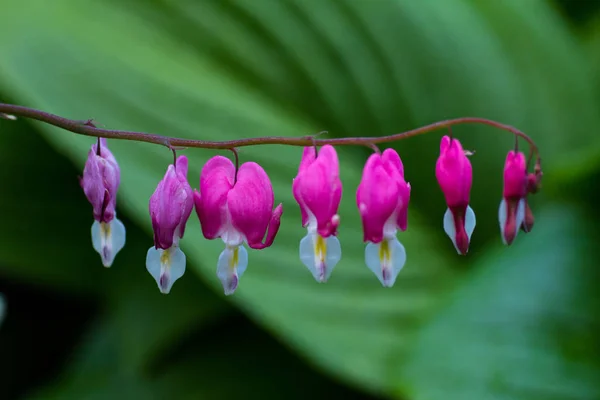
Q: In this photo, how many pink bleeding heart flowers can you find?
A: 7